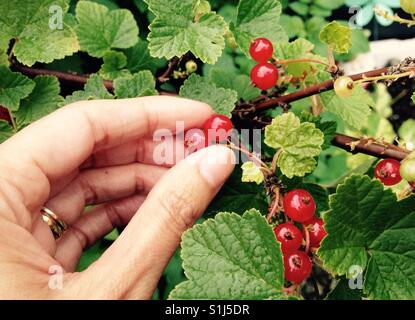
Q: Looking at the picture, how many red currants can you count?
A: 9